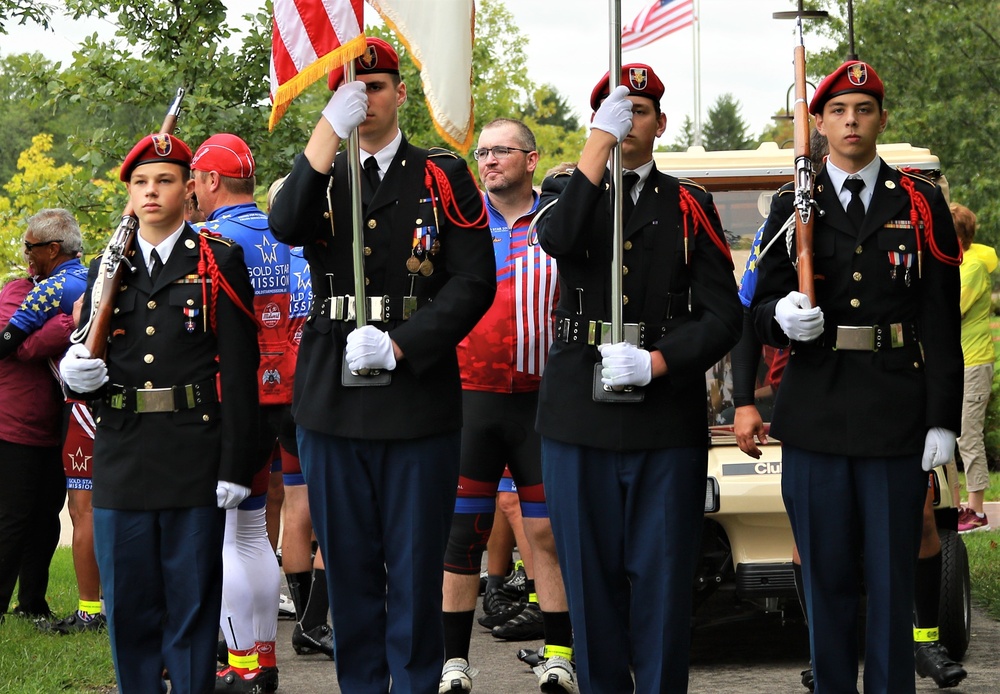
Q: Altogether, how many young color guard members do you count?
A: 4